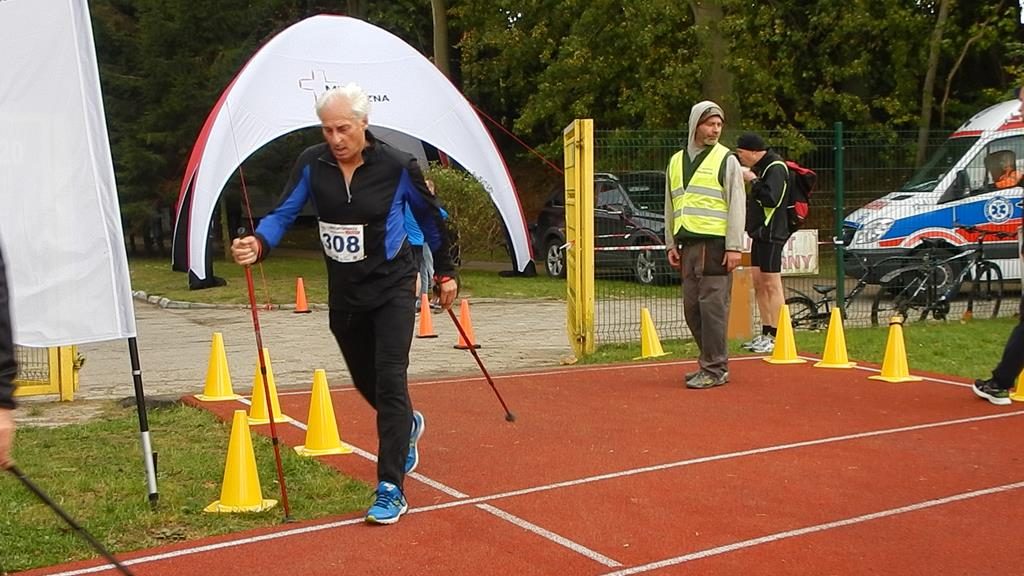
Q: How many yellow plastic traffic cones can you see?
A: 9